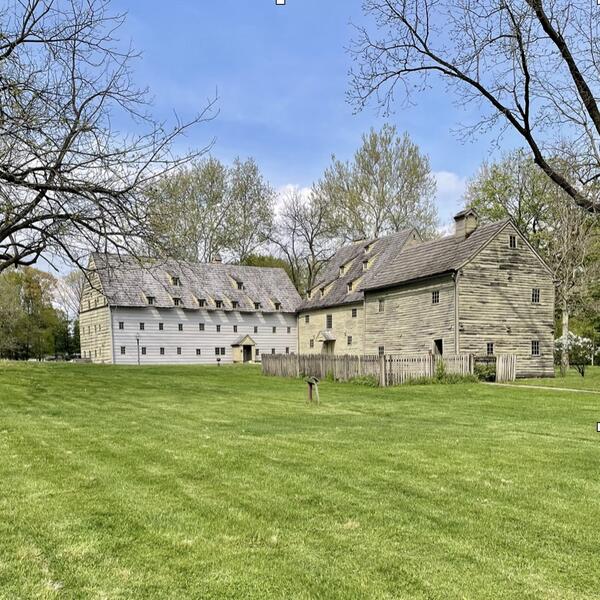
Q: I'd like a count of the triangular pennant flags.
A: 0